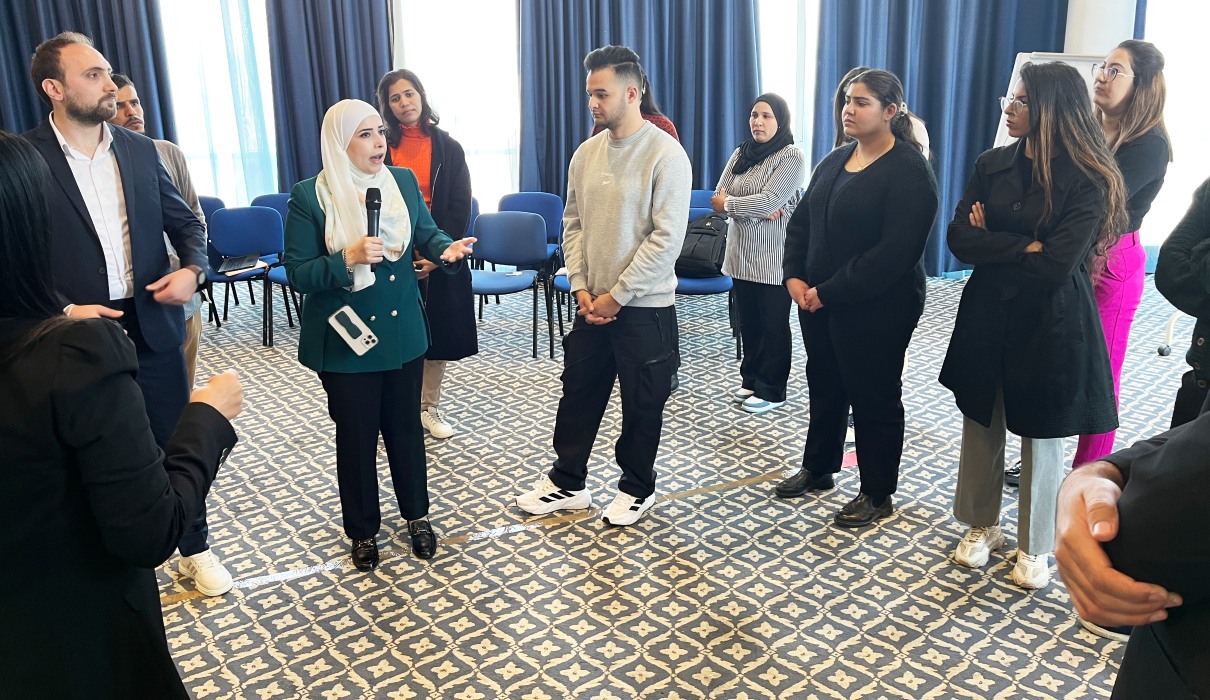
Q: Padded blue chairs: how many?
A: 10